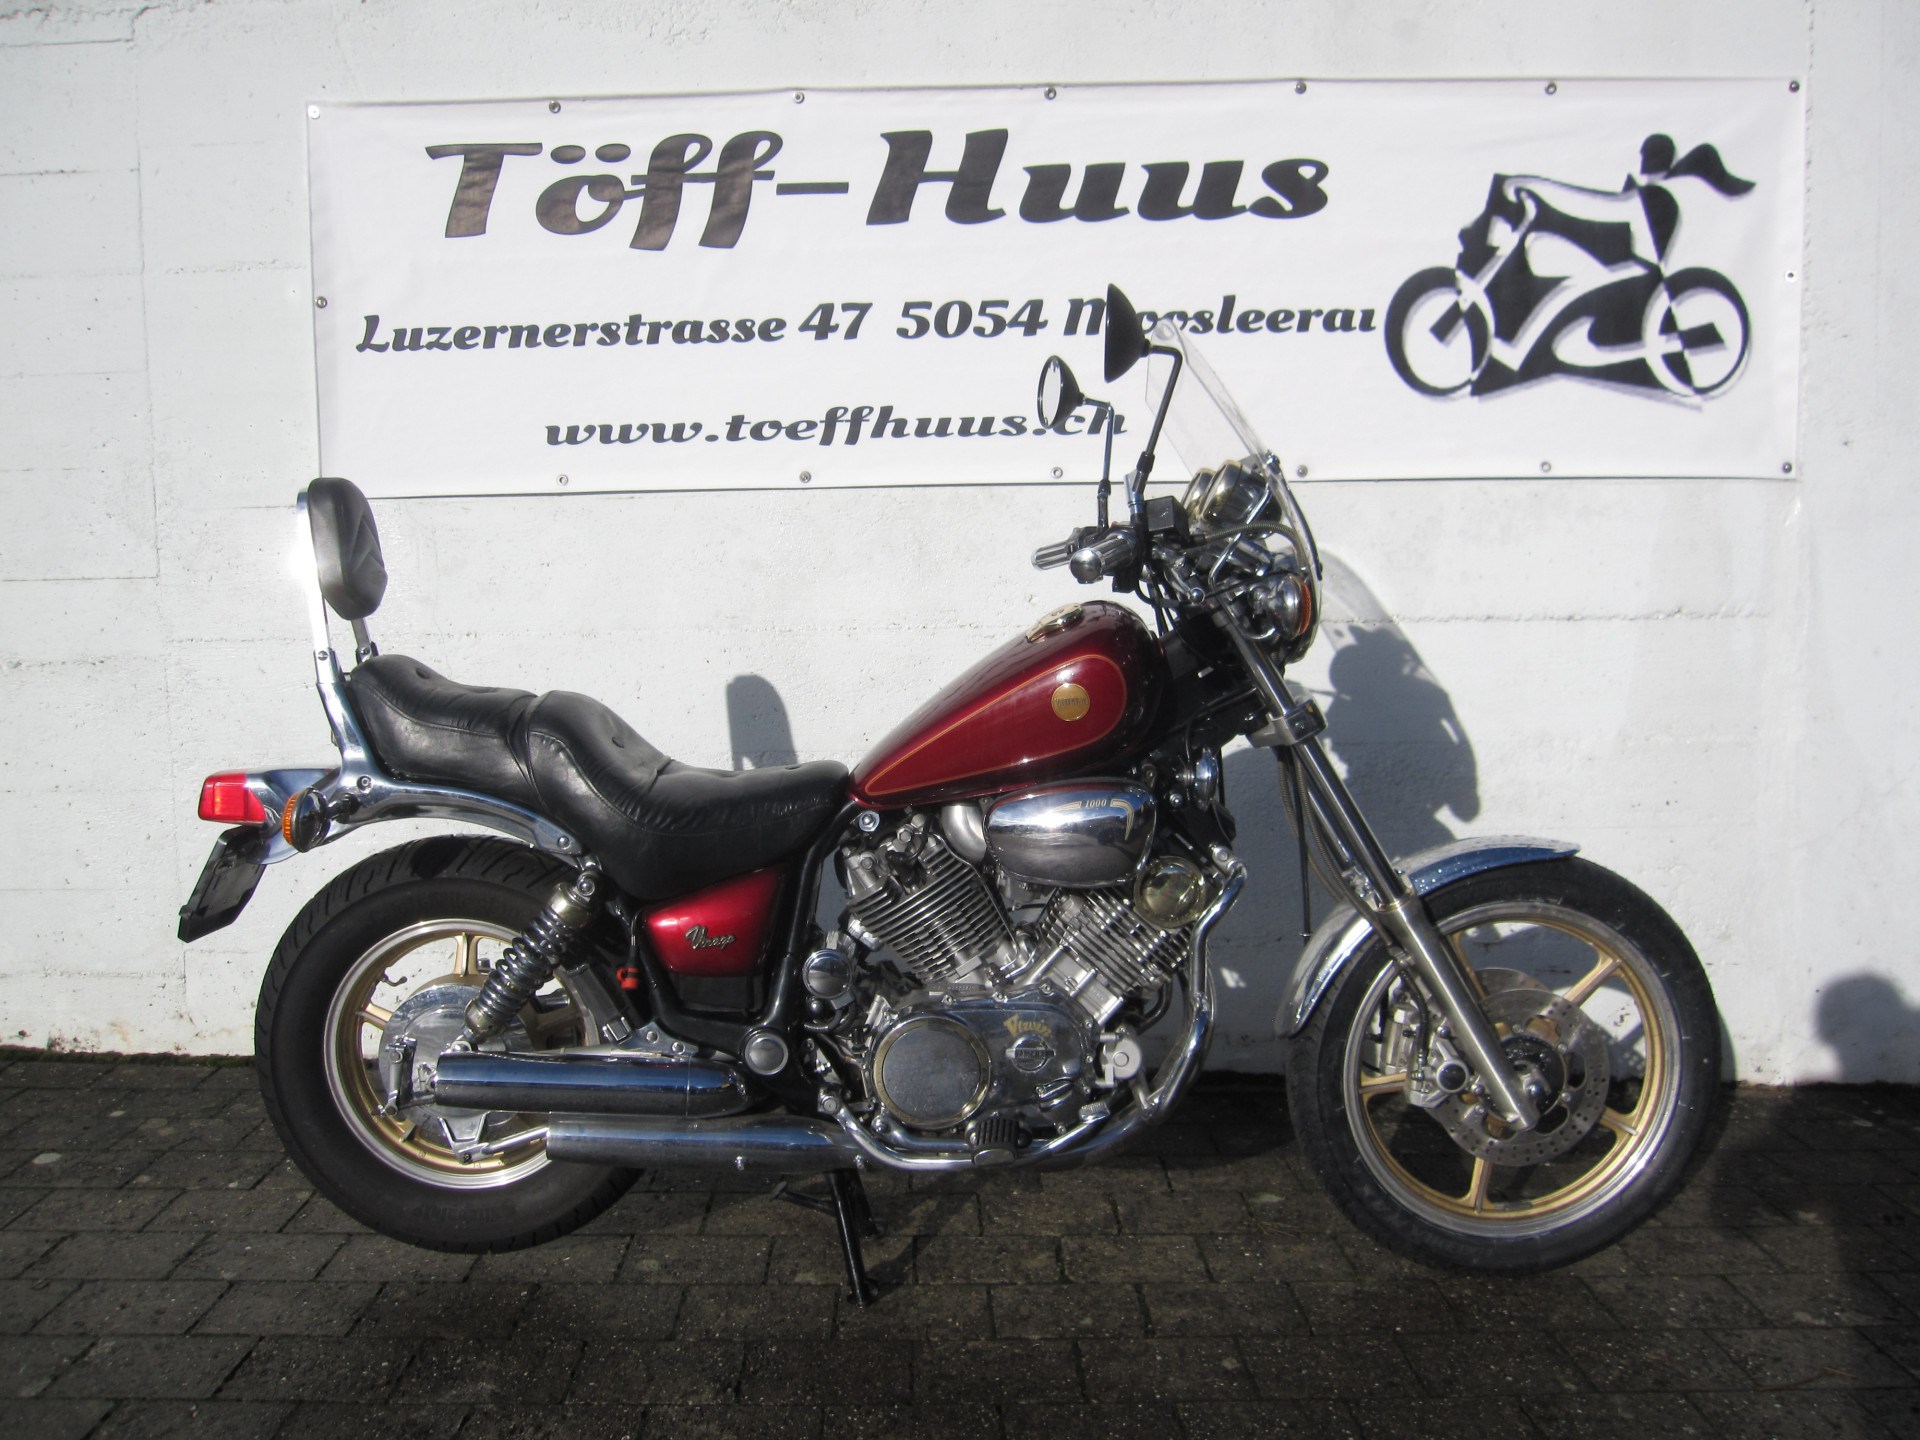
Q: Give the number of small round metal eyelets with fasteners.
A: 15